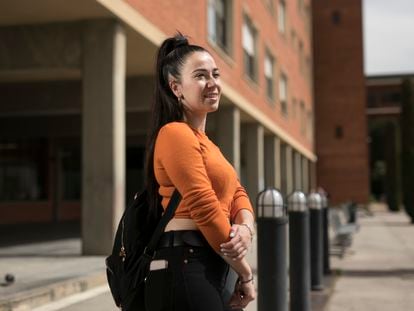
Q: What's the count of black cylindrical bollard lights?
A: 4